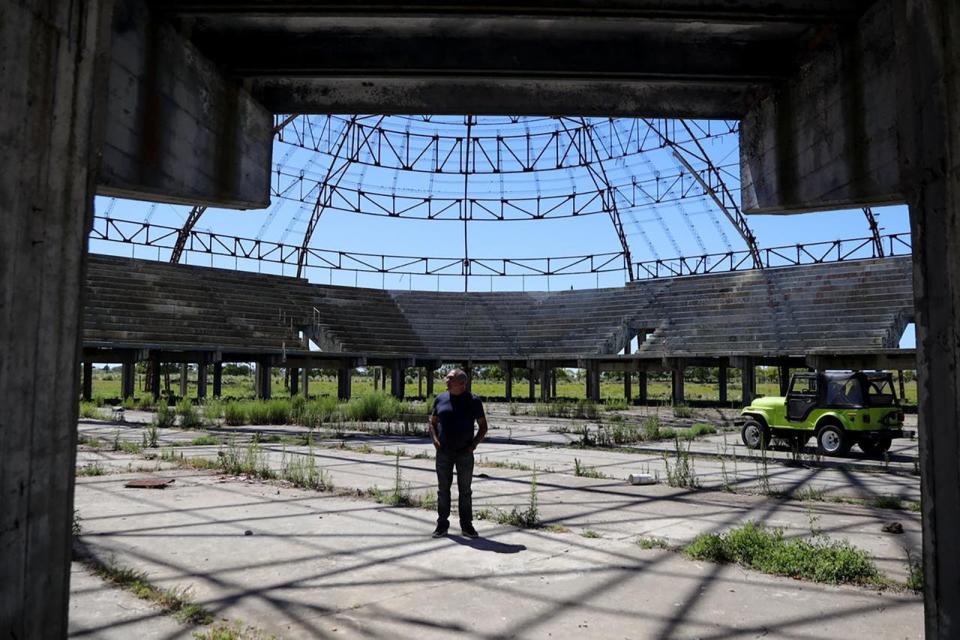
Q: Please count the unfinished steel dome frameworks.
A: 1